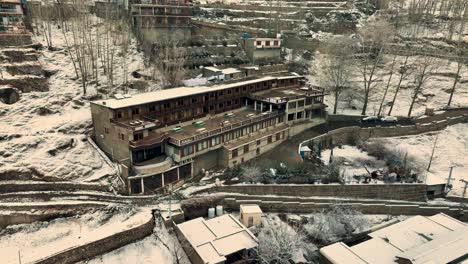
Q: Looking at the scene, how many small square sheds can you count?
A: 1